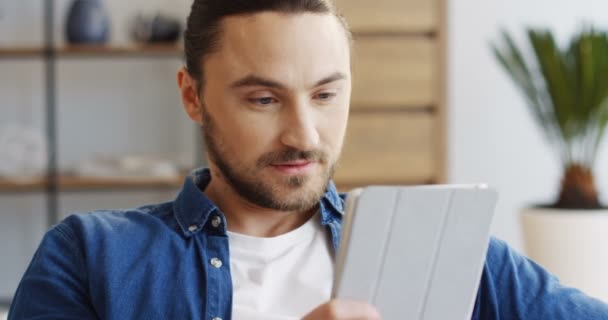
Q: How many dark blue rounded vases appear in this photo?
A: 1